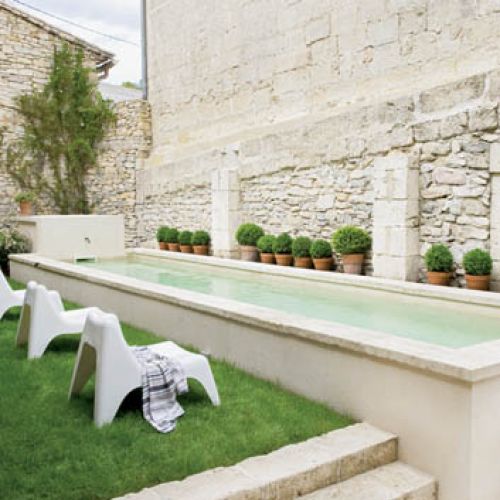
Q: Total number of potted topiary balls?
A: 12